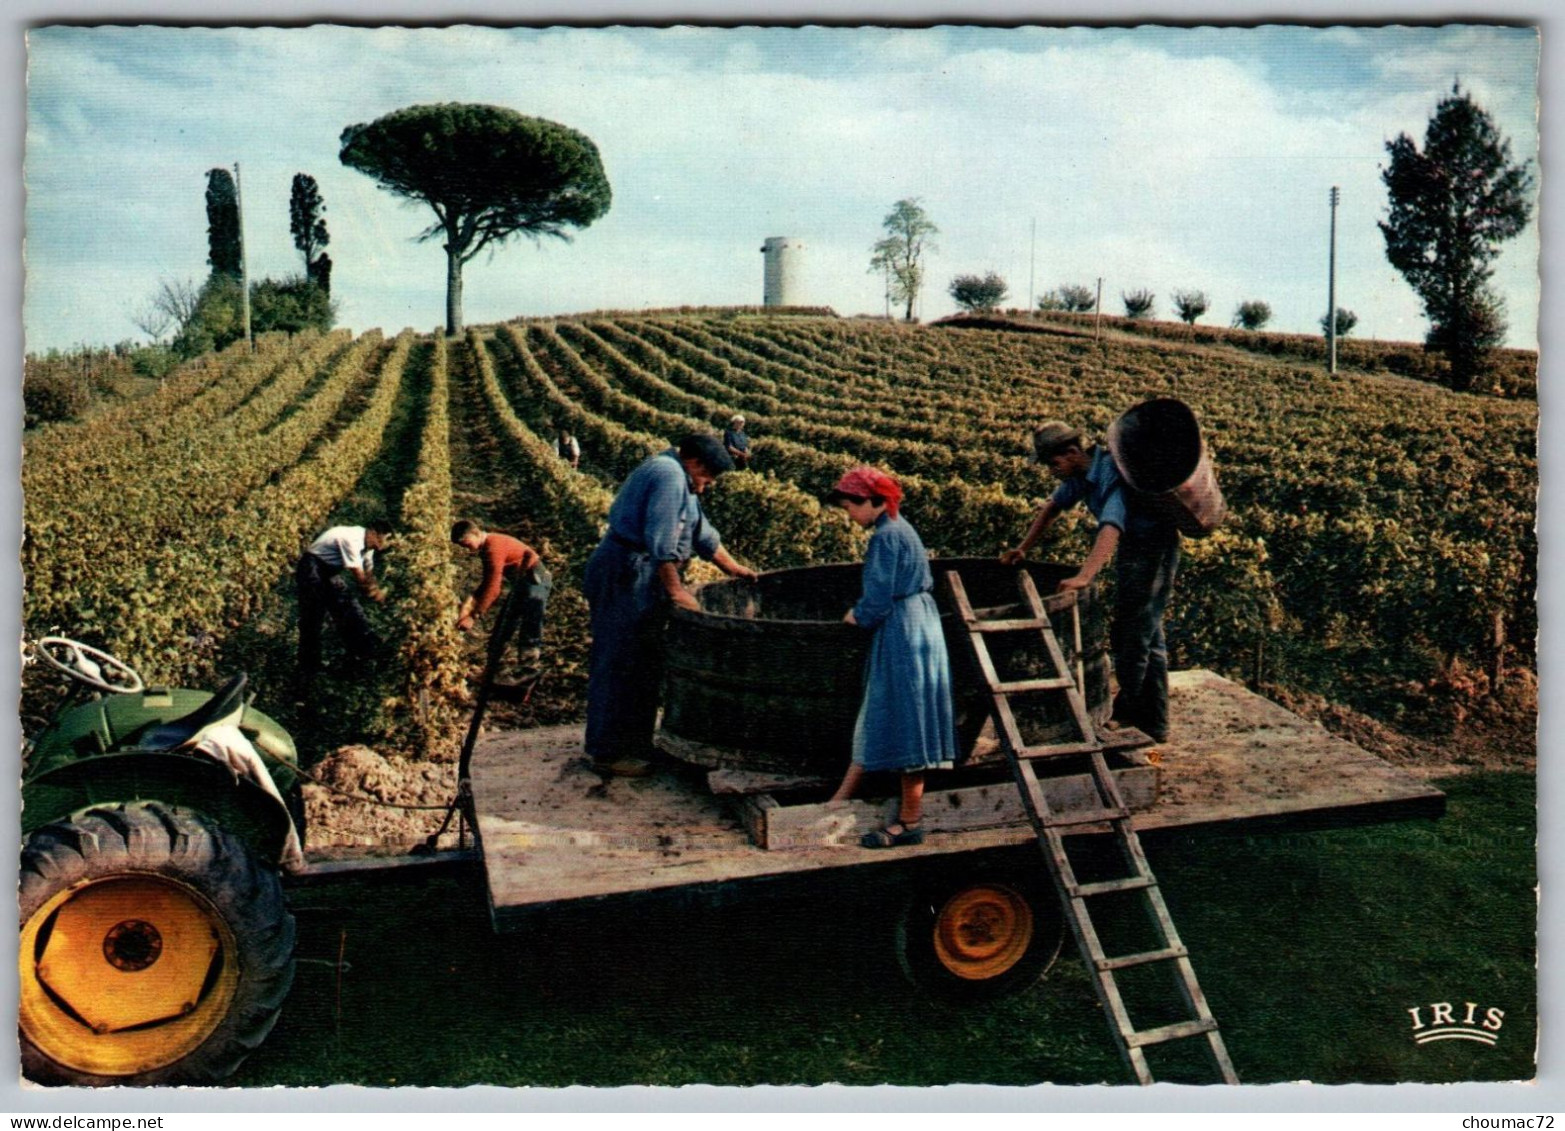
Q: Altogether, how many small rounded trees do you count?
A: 6